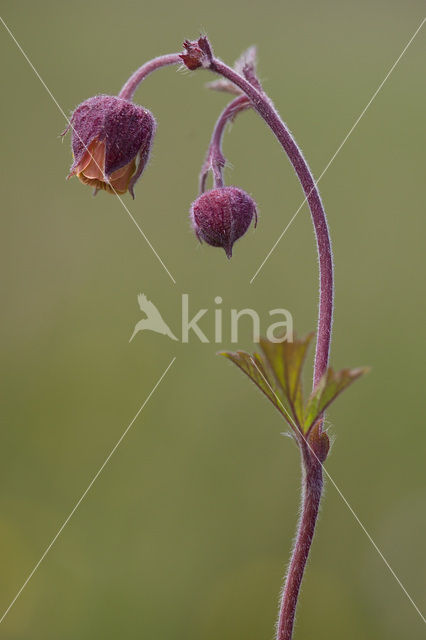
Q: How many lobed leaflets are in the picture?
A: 3